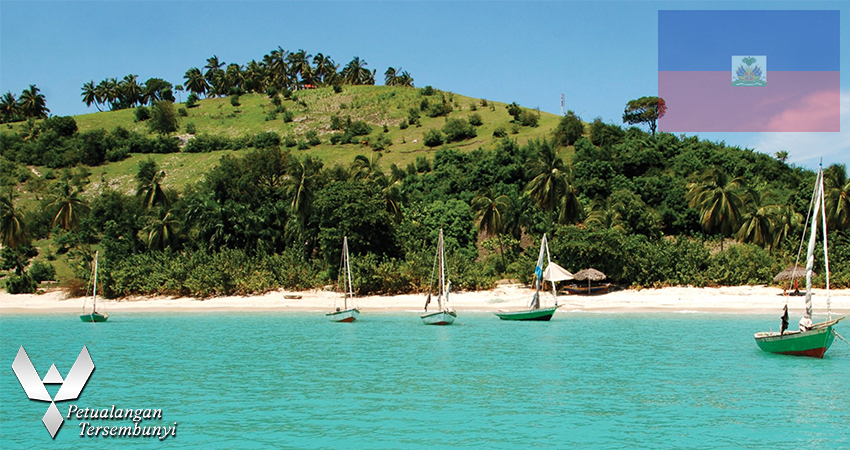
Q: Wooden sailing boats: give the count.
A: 5